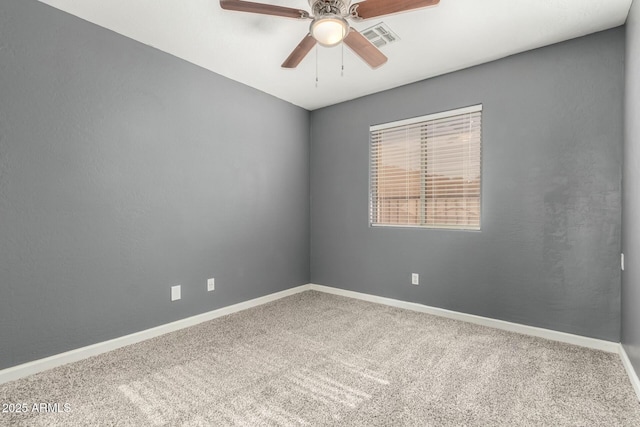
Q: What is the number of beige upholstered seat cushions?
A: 0